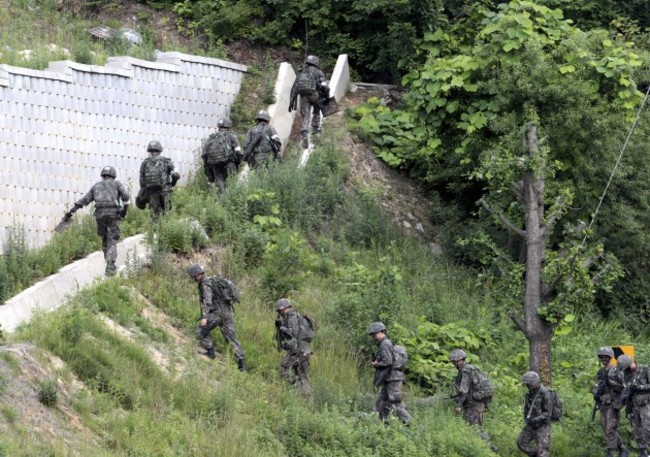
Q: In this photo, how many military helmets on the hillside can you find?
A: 12